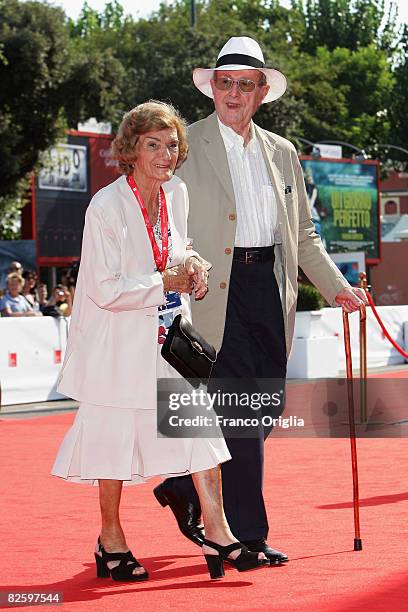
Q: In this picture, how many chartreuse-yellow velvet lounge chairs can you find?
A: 0